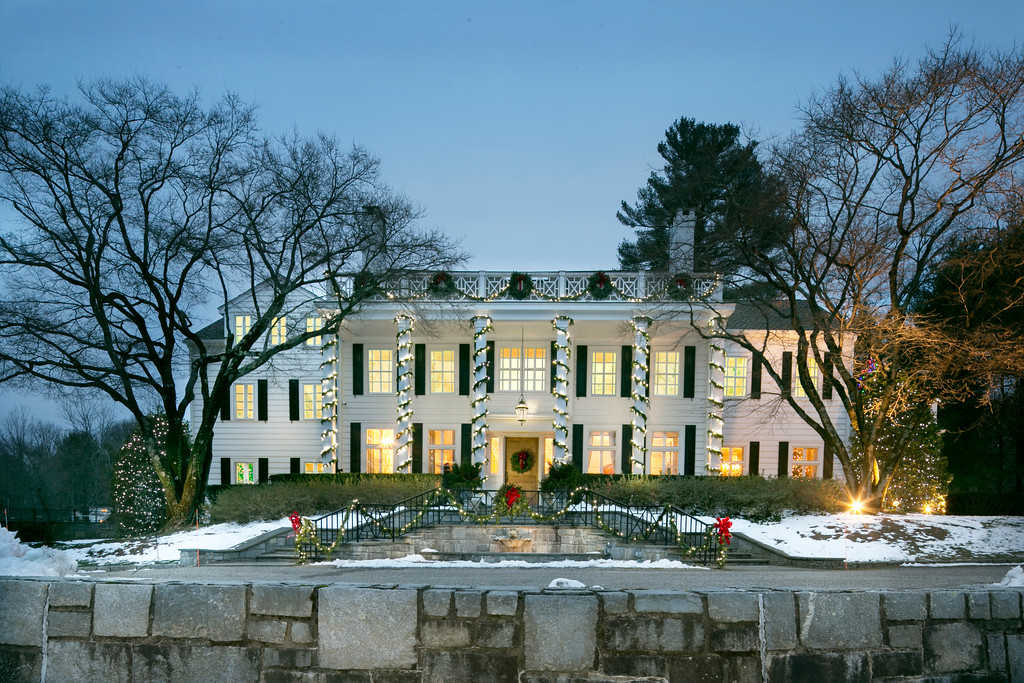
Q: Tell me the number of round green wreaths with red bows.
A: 7